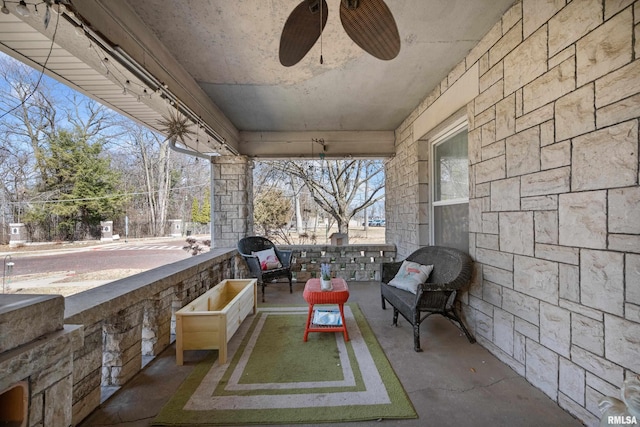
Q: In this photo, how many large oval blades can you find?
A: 2